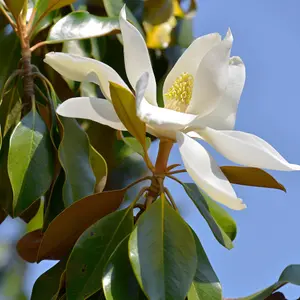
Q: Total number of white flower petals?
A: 9